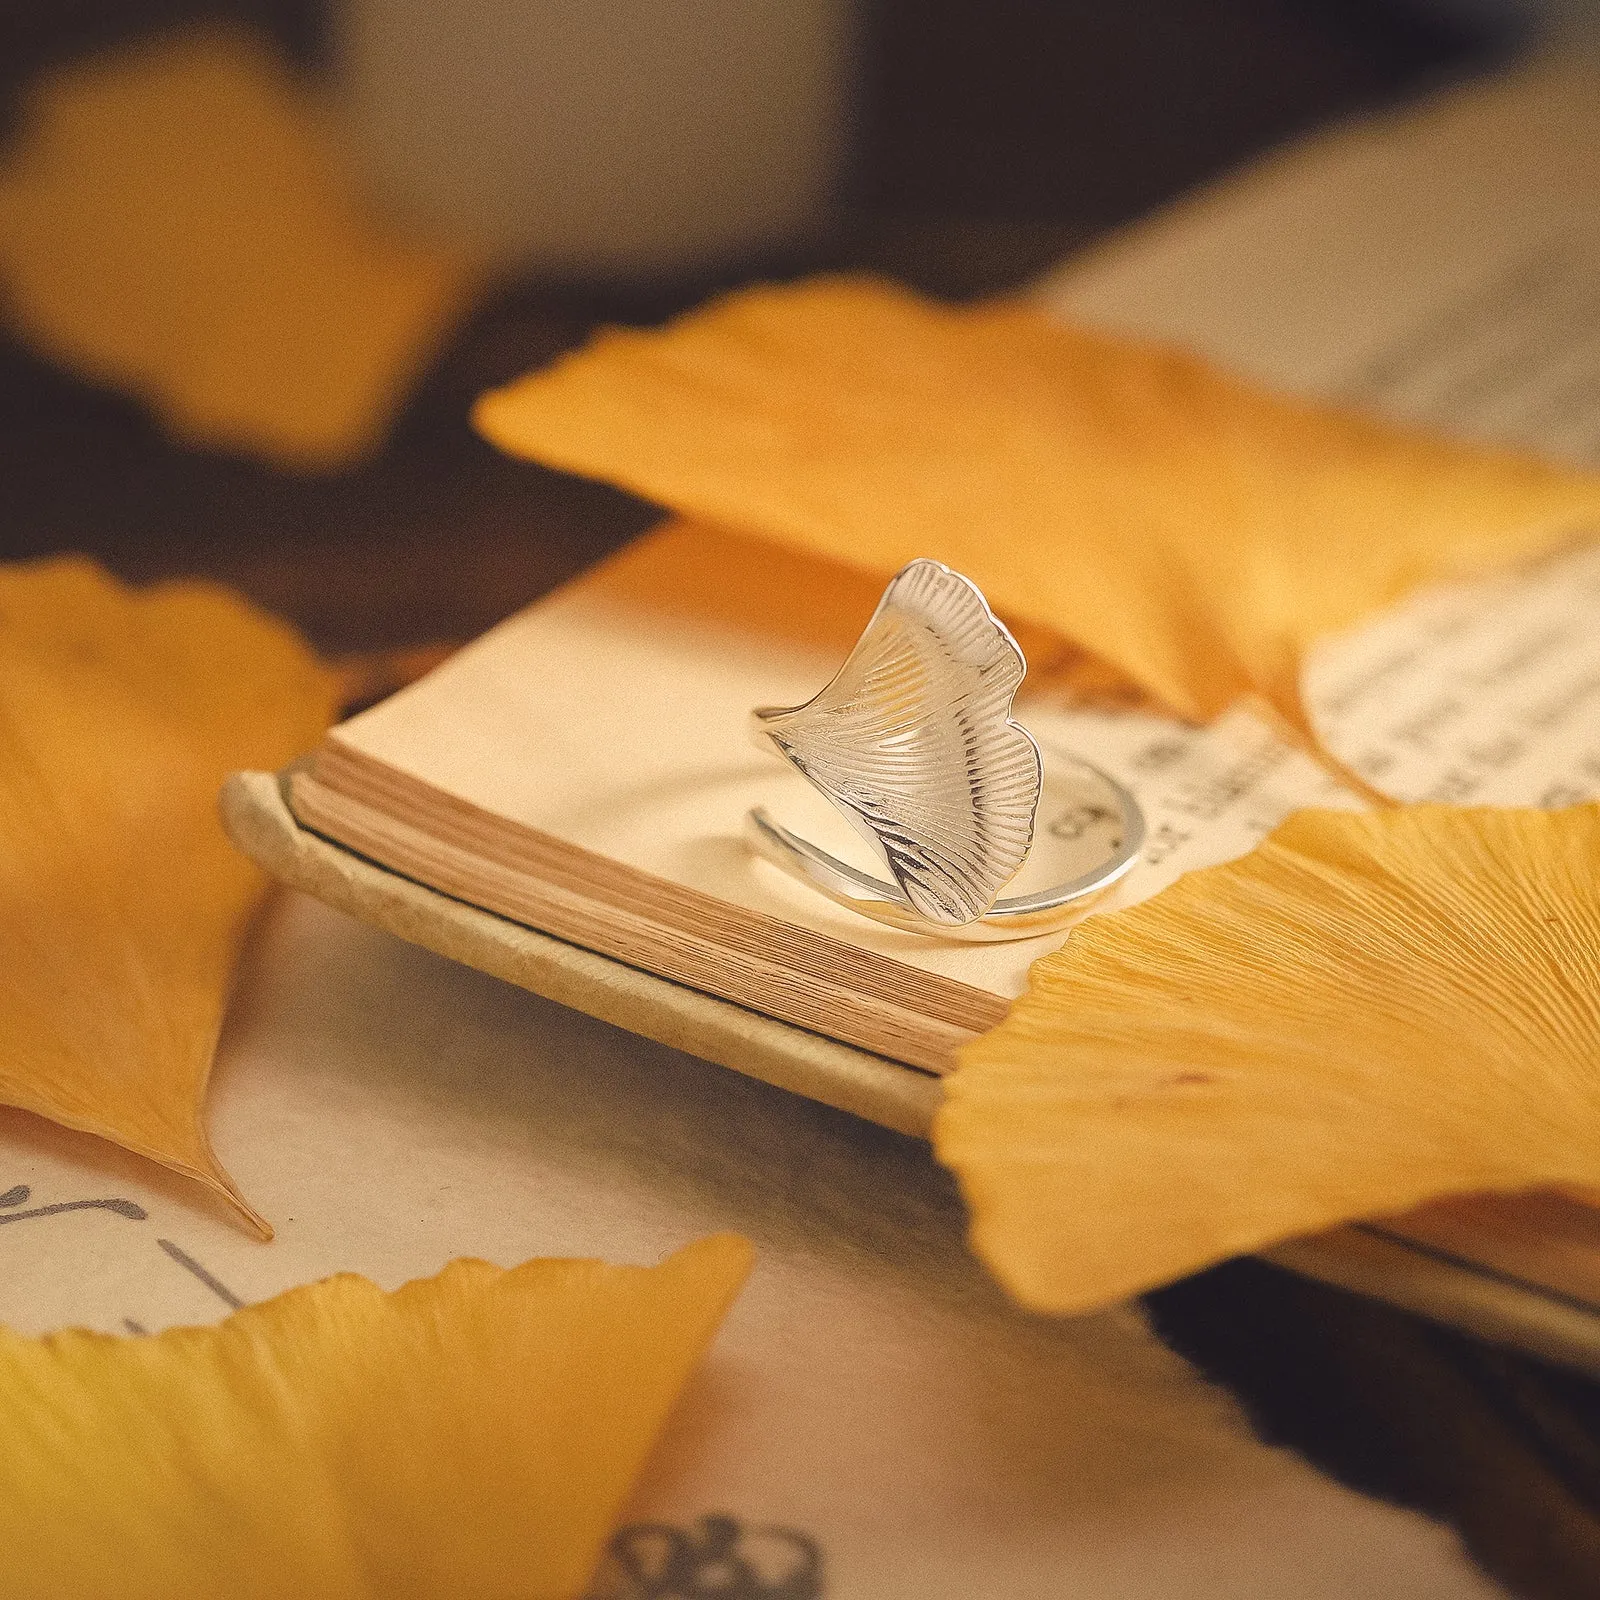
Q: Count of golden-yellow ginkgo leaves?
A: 5